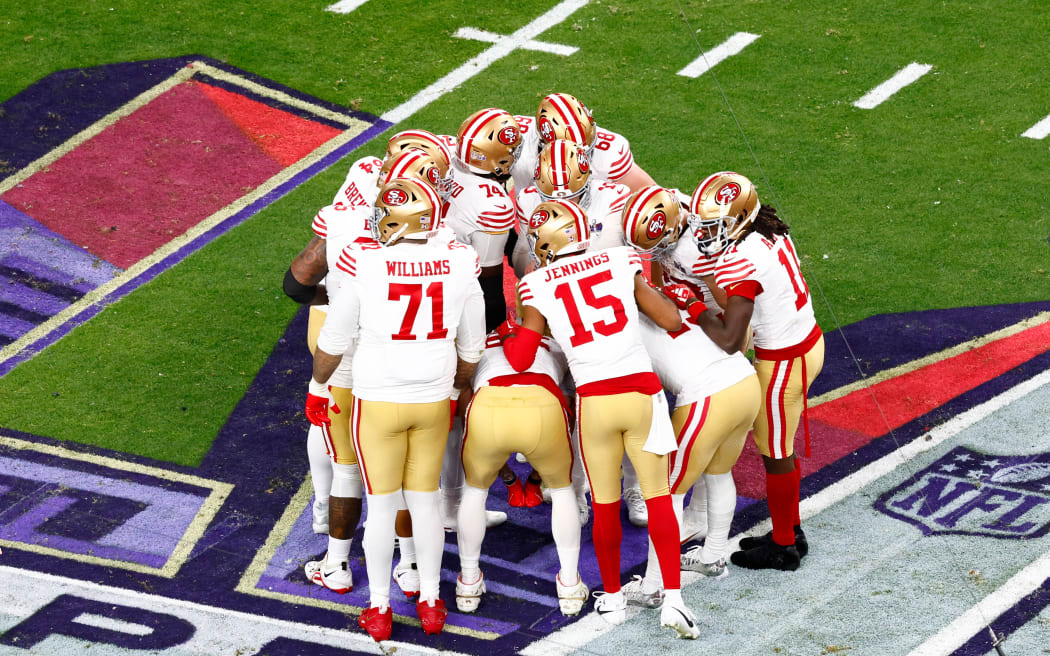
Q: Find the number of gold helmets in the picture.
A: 9